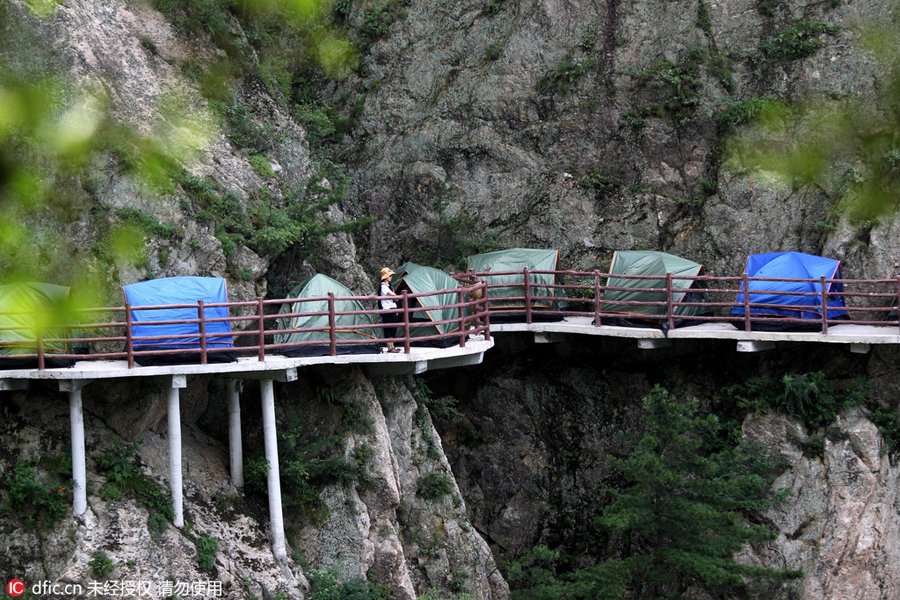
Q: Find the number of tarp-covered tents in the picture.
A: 7